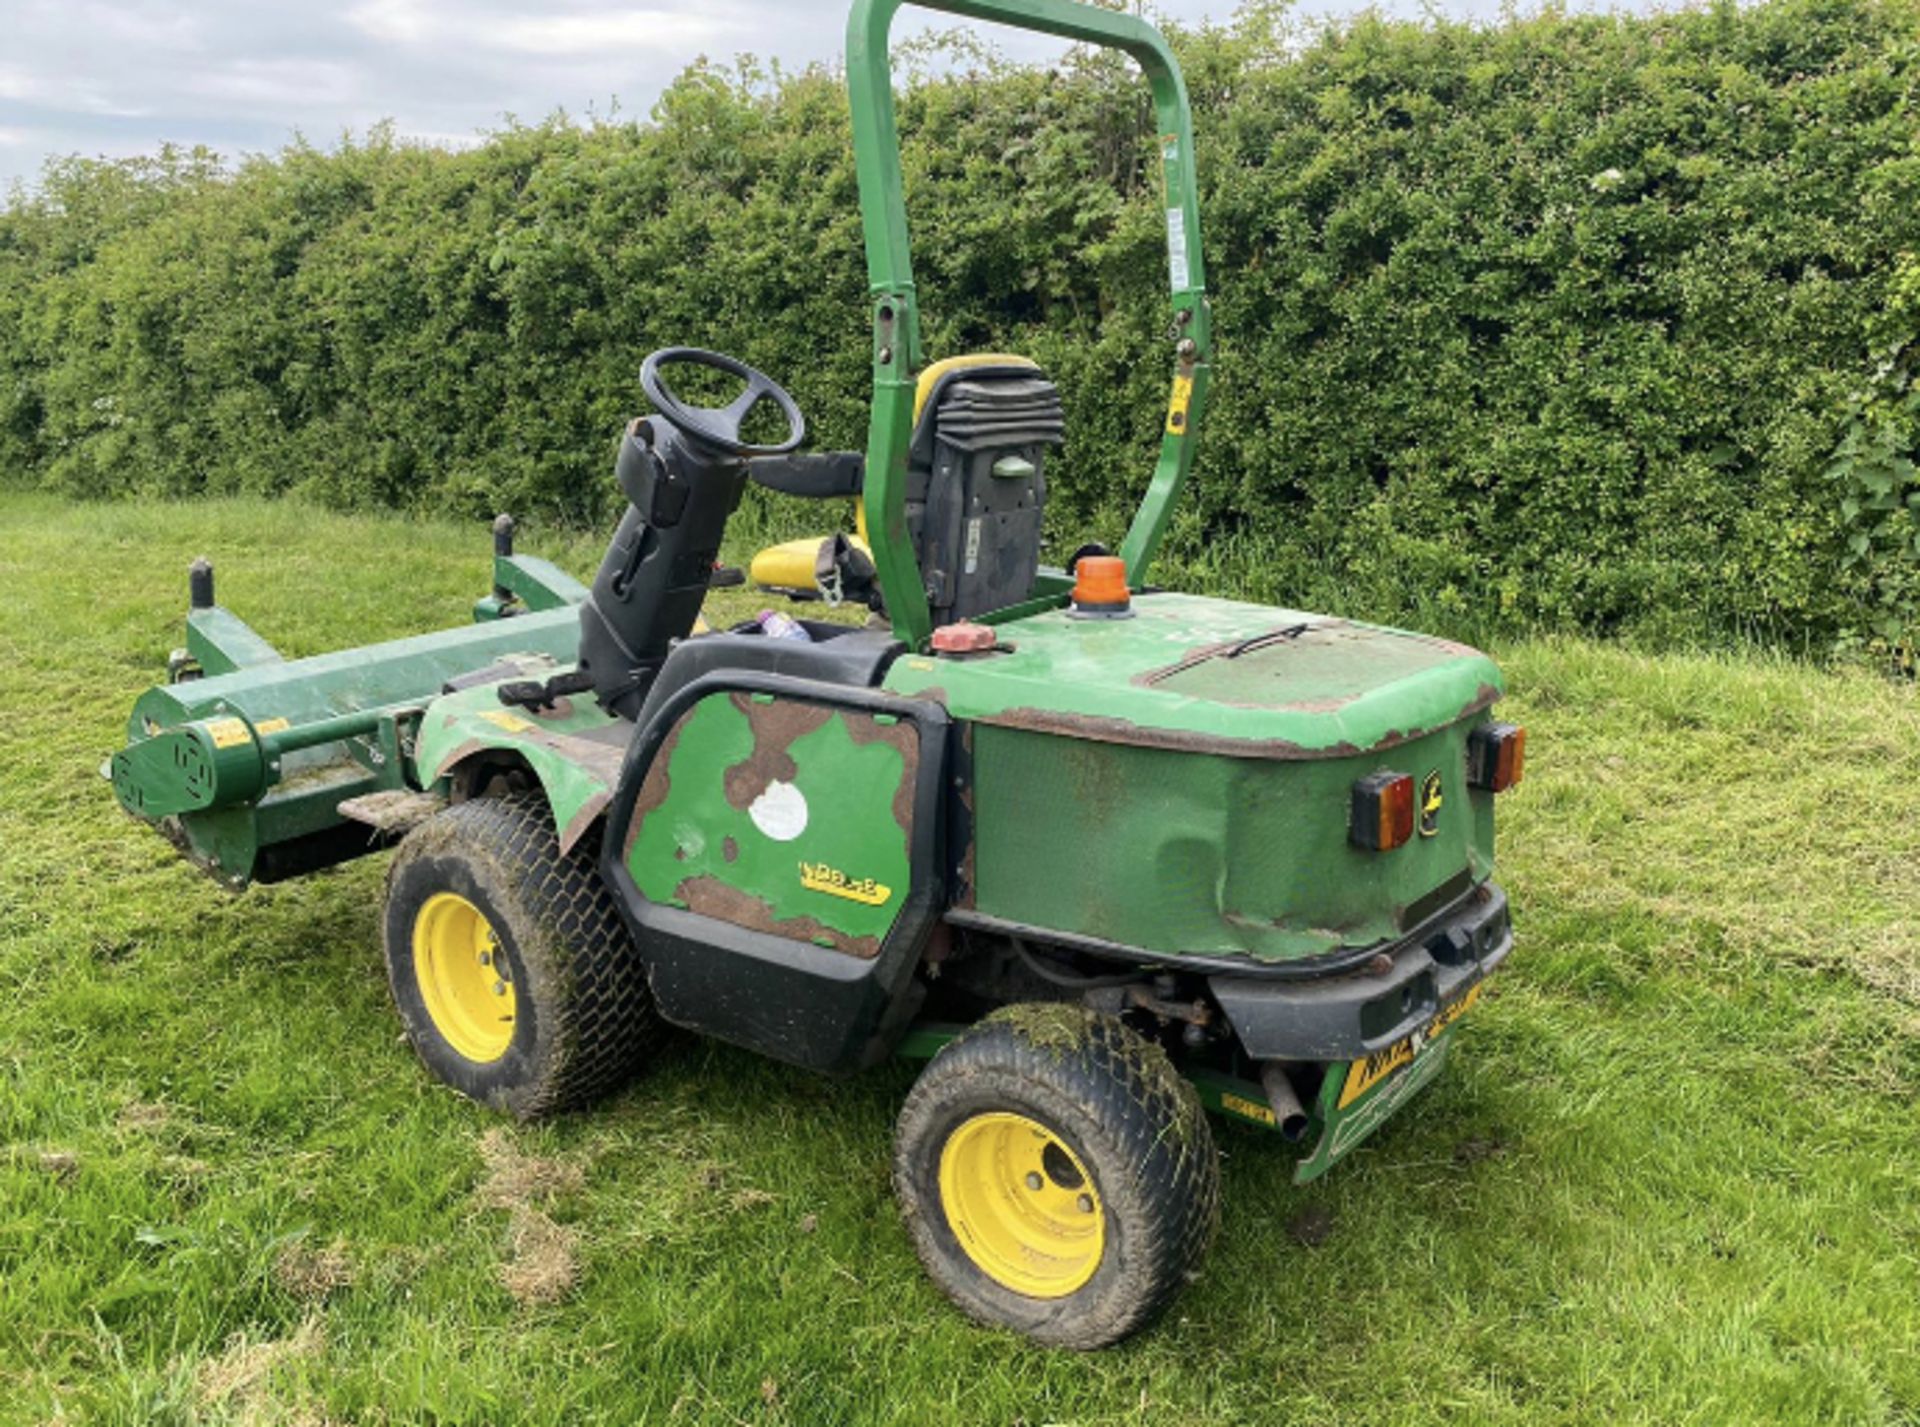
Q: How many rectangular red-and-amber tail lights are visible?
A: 2